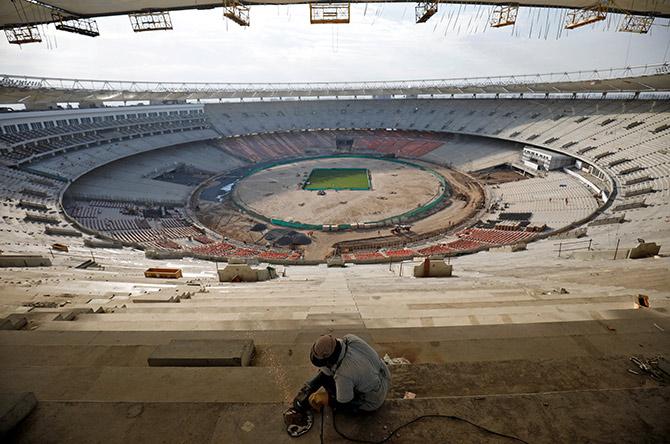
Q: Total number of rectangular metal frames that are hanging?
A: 9